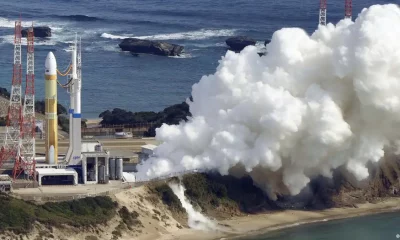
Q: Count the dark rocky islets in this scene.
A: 3